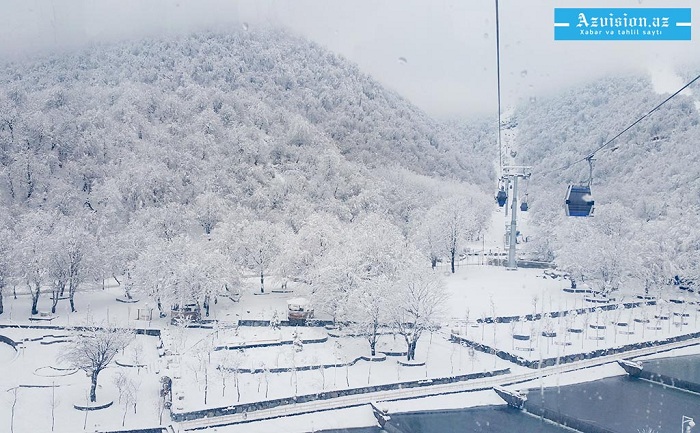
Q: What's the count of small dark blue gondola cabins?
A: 3